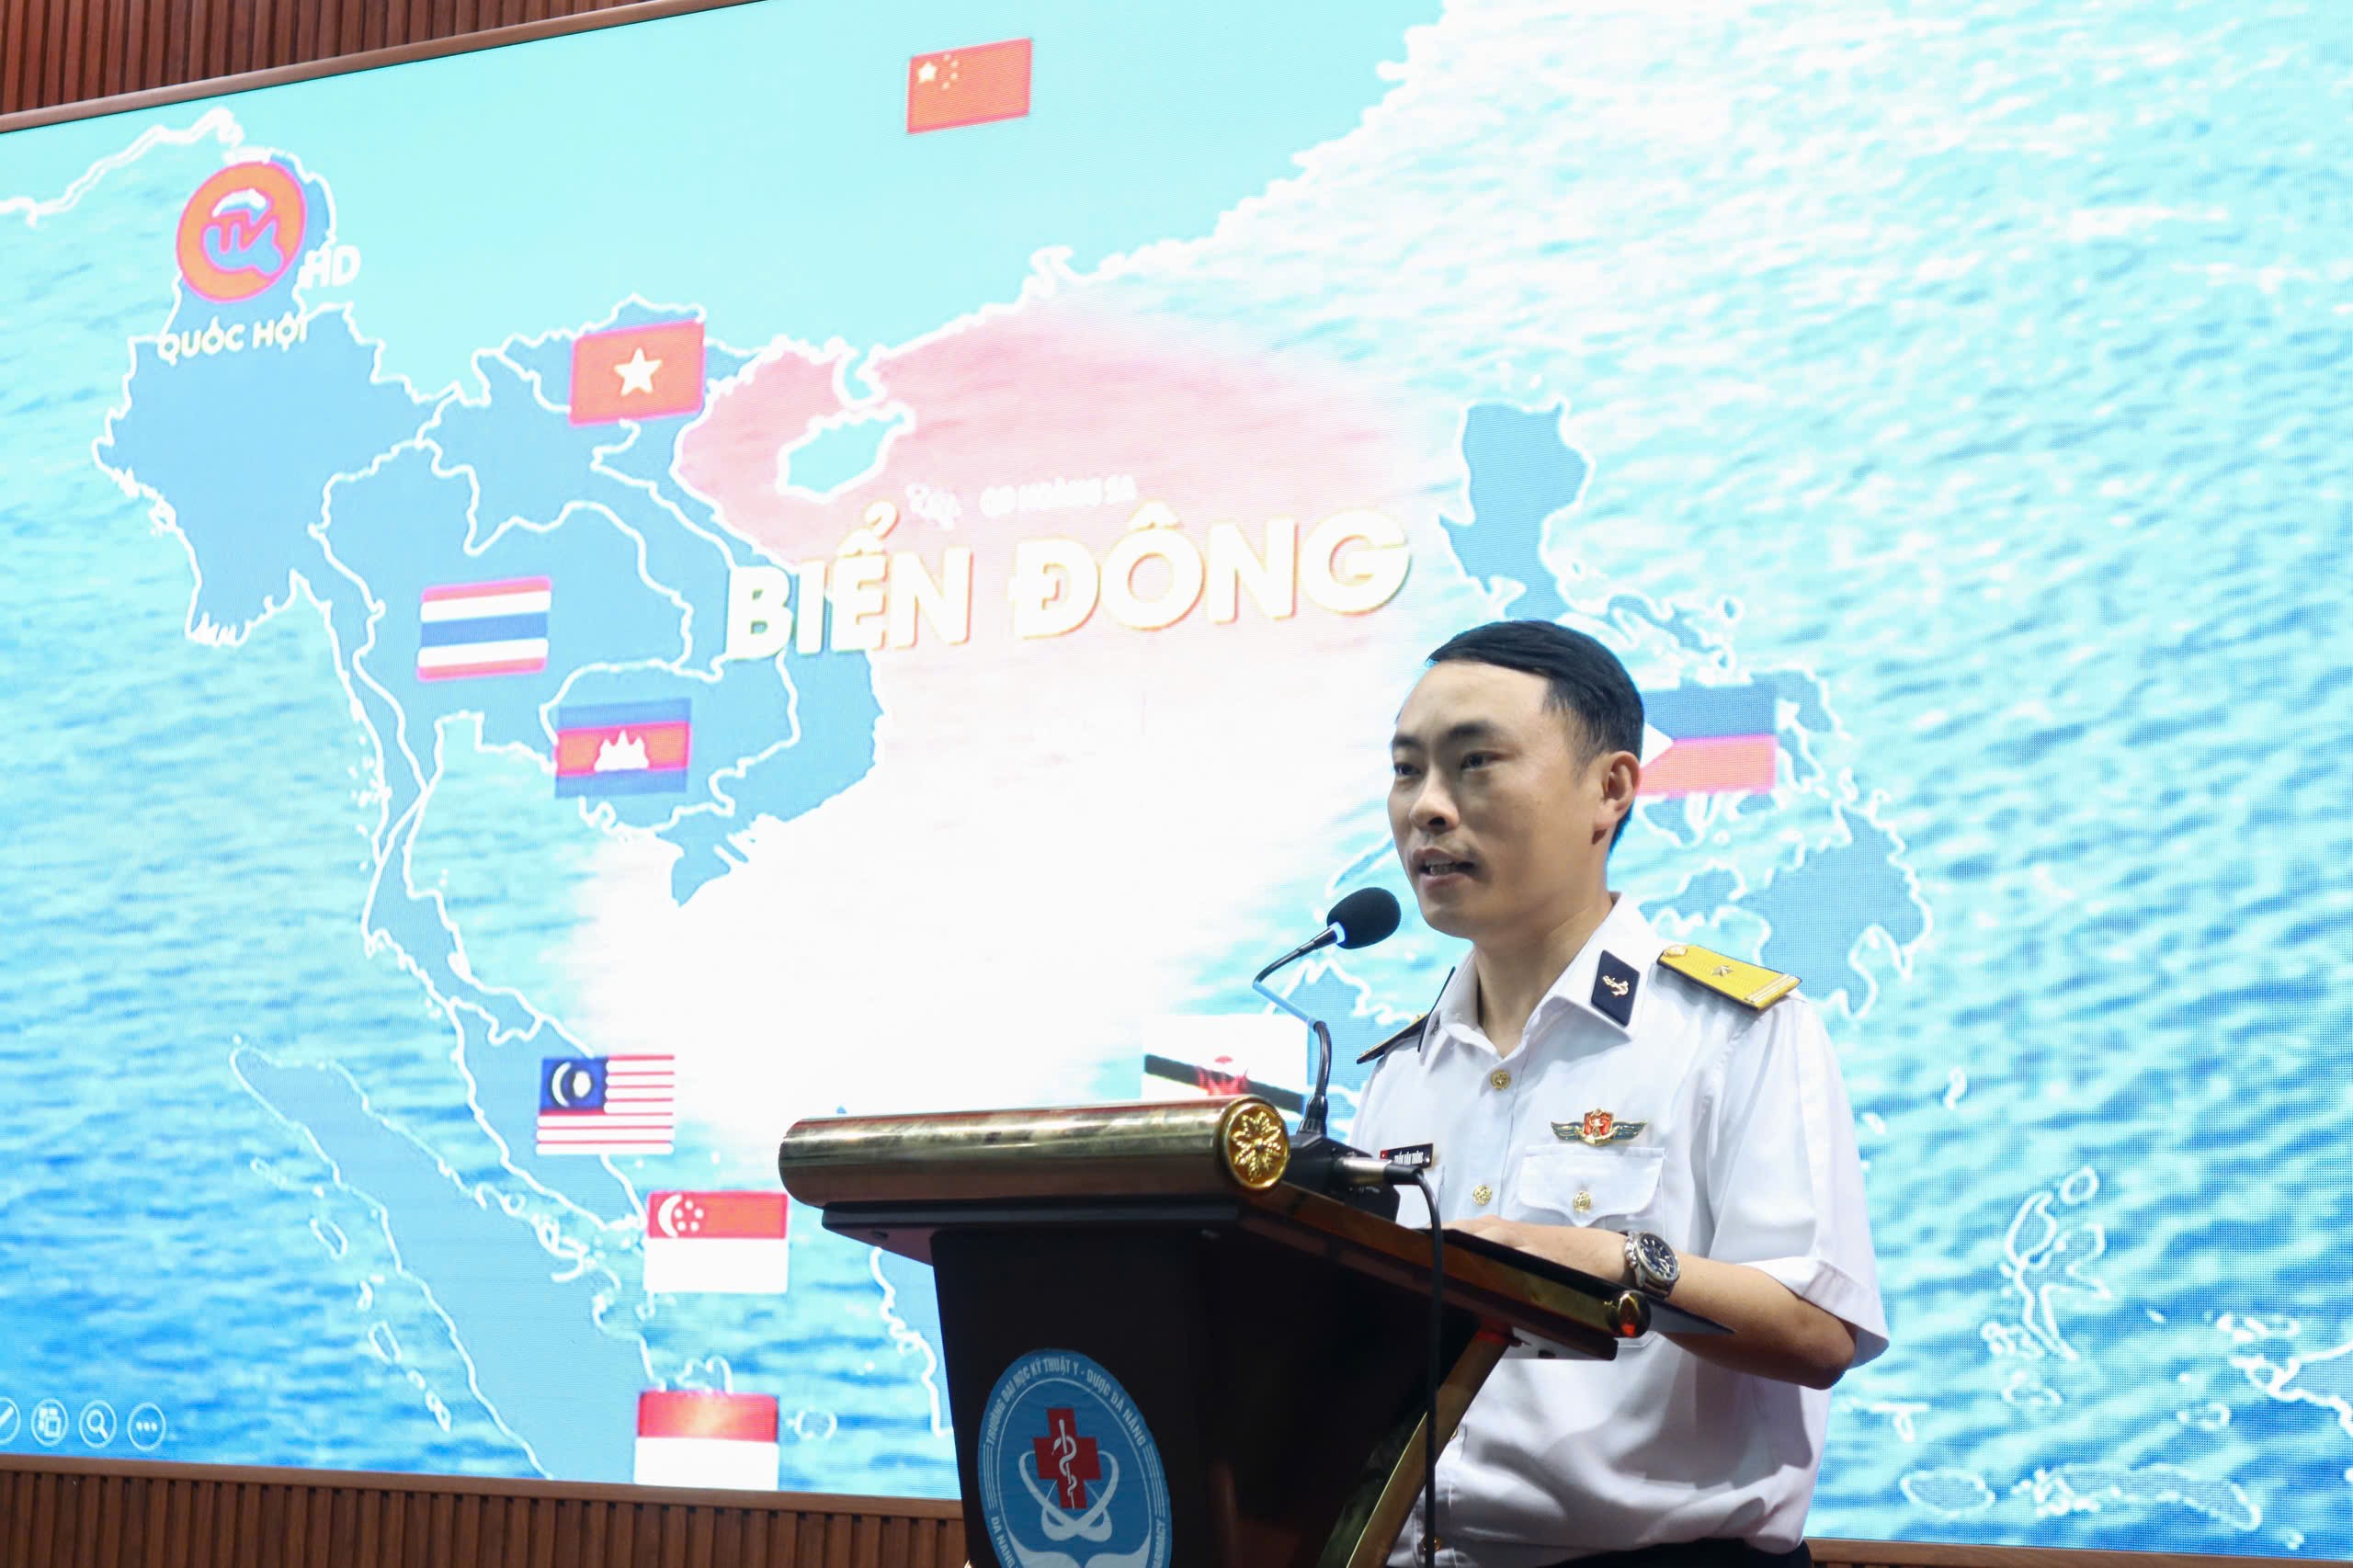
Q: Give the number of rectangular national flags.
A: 9